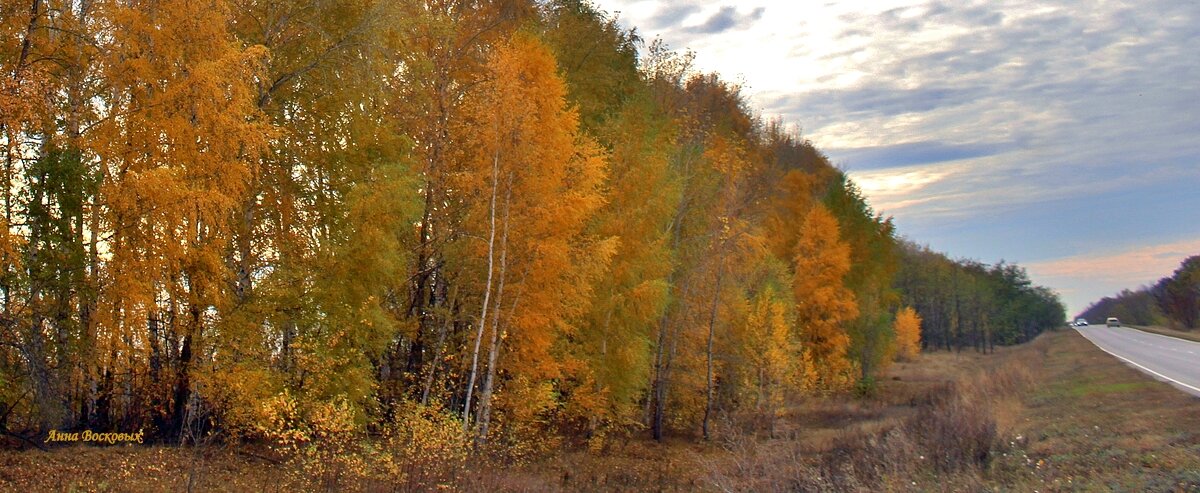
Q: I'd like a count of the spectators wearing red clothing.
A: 0